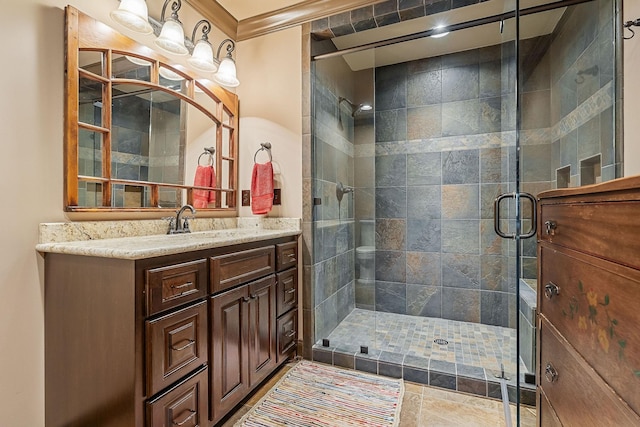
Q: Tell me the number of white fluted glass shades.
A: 4